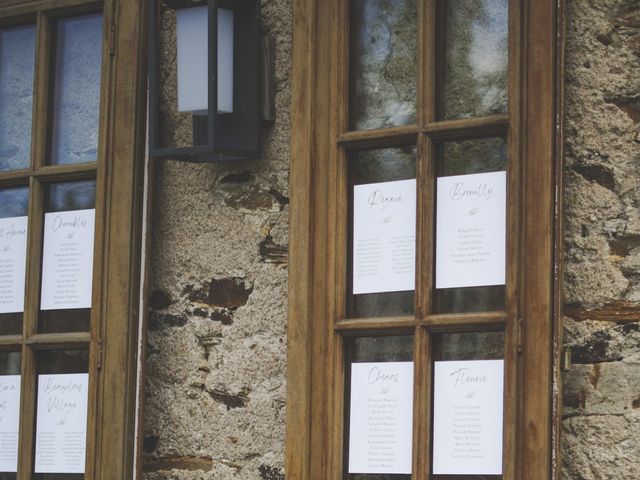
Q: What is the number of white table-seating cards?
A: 8